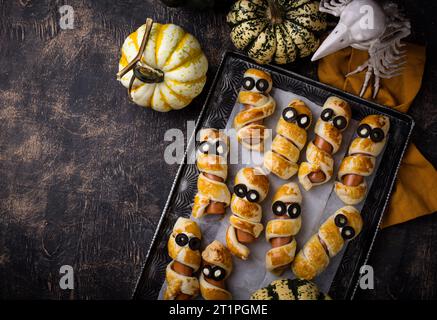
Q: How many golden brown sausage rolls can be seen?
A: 10